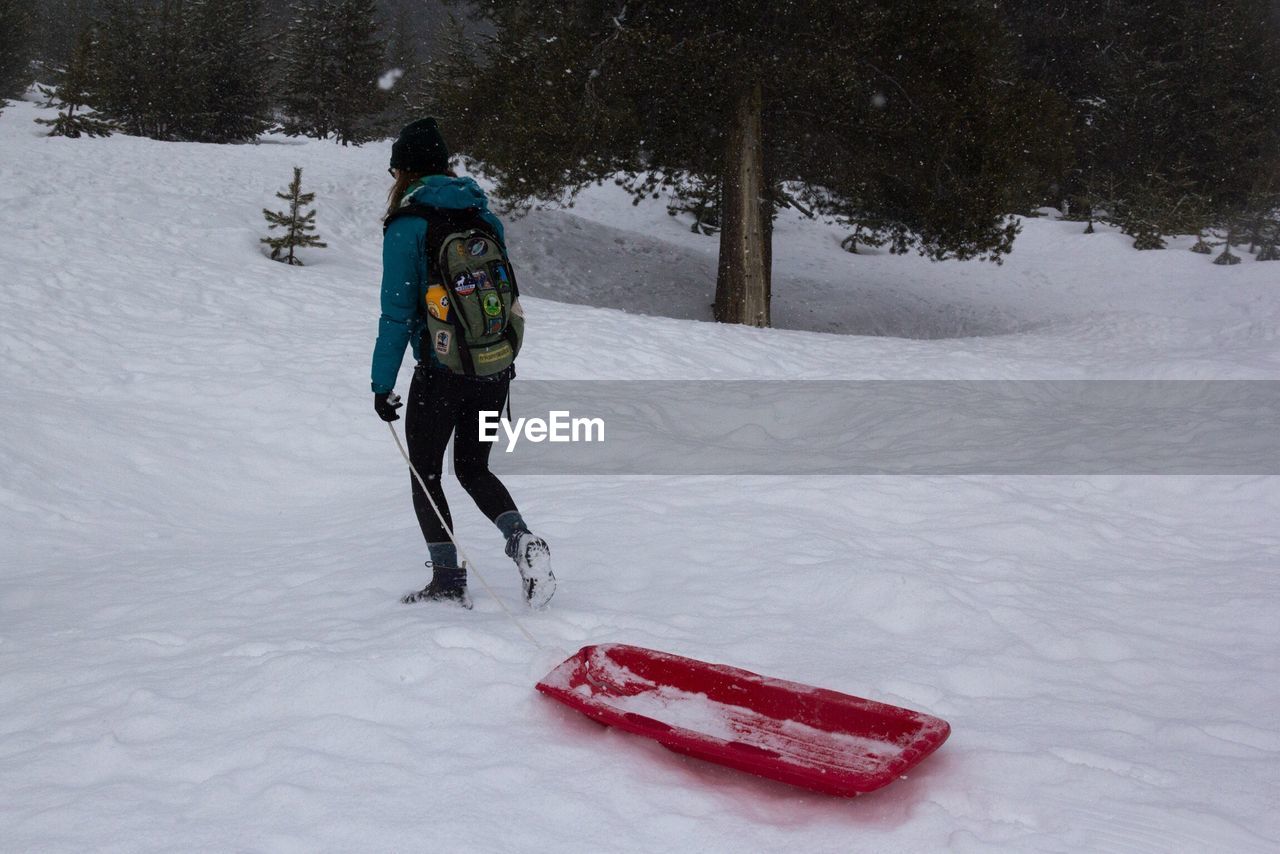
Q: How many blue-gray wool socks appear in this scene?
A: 2